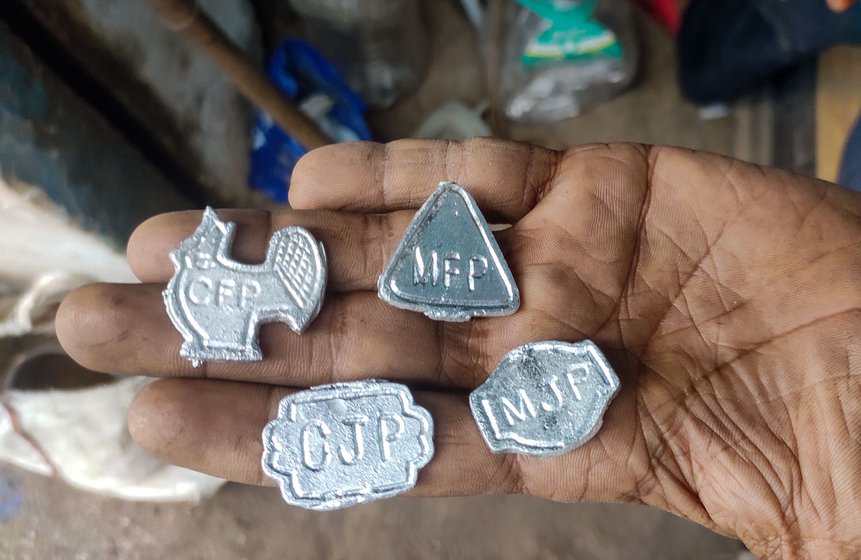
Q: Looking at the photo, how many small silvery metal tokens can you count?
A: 4